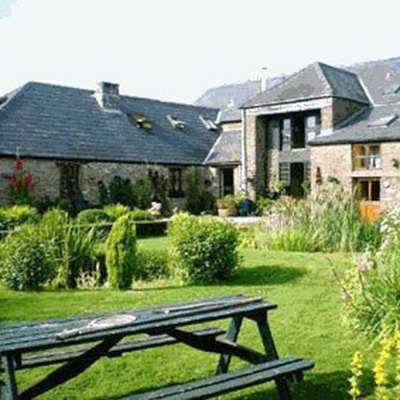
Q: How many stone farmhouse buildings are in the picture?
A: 2